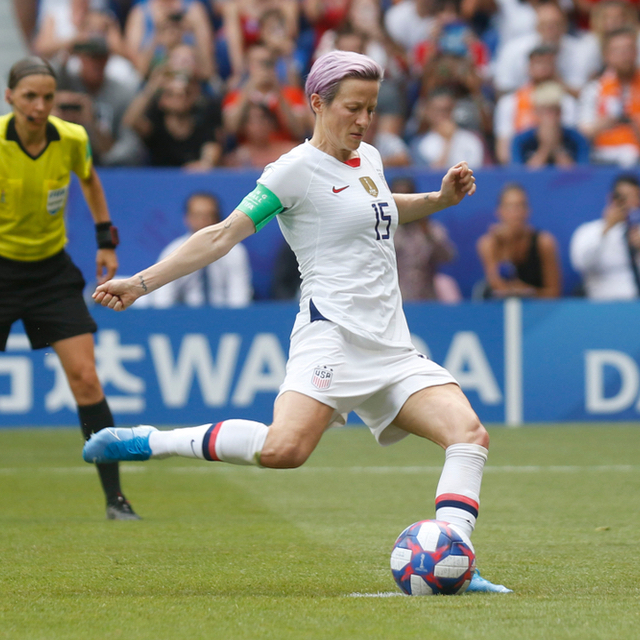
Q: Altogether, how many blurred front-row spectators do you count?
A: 4